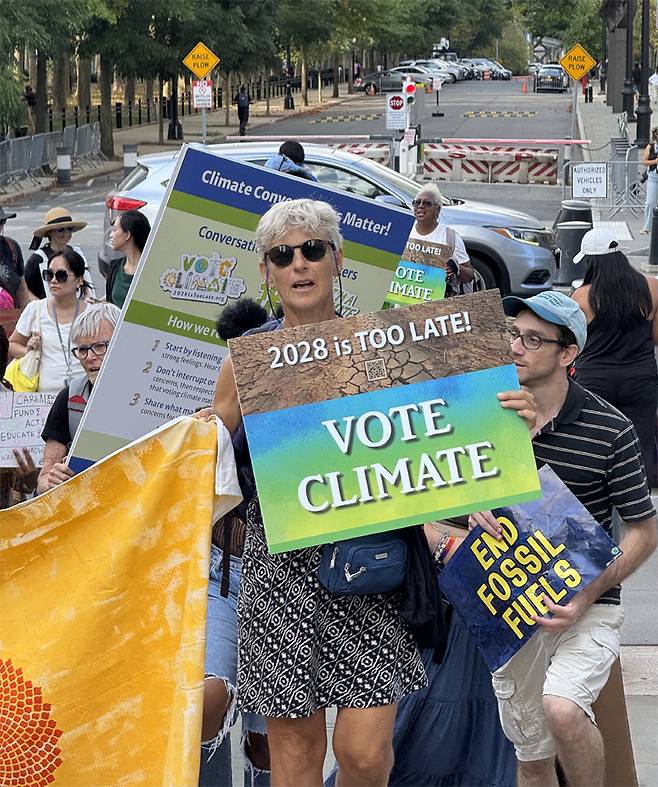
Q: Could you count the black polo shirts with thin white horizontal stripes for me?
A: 1